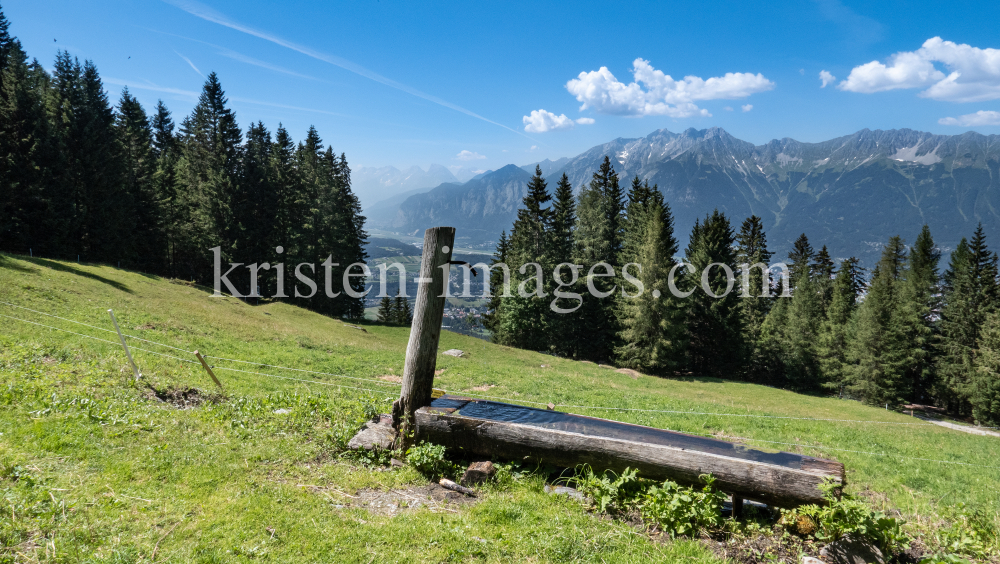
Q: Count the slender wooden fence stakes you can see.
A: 2